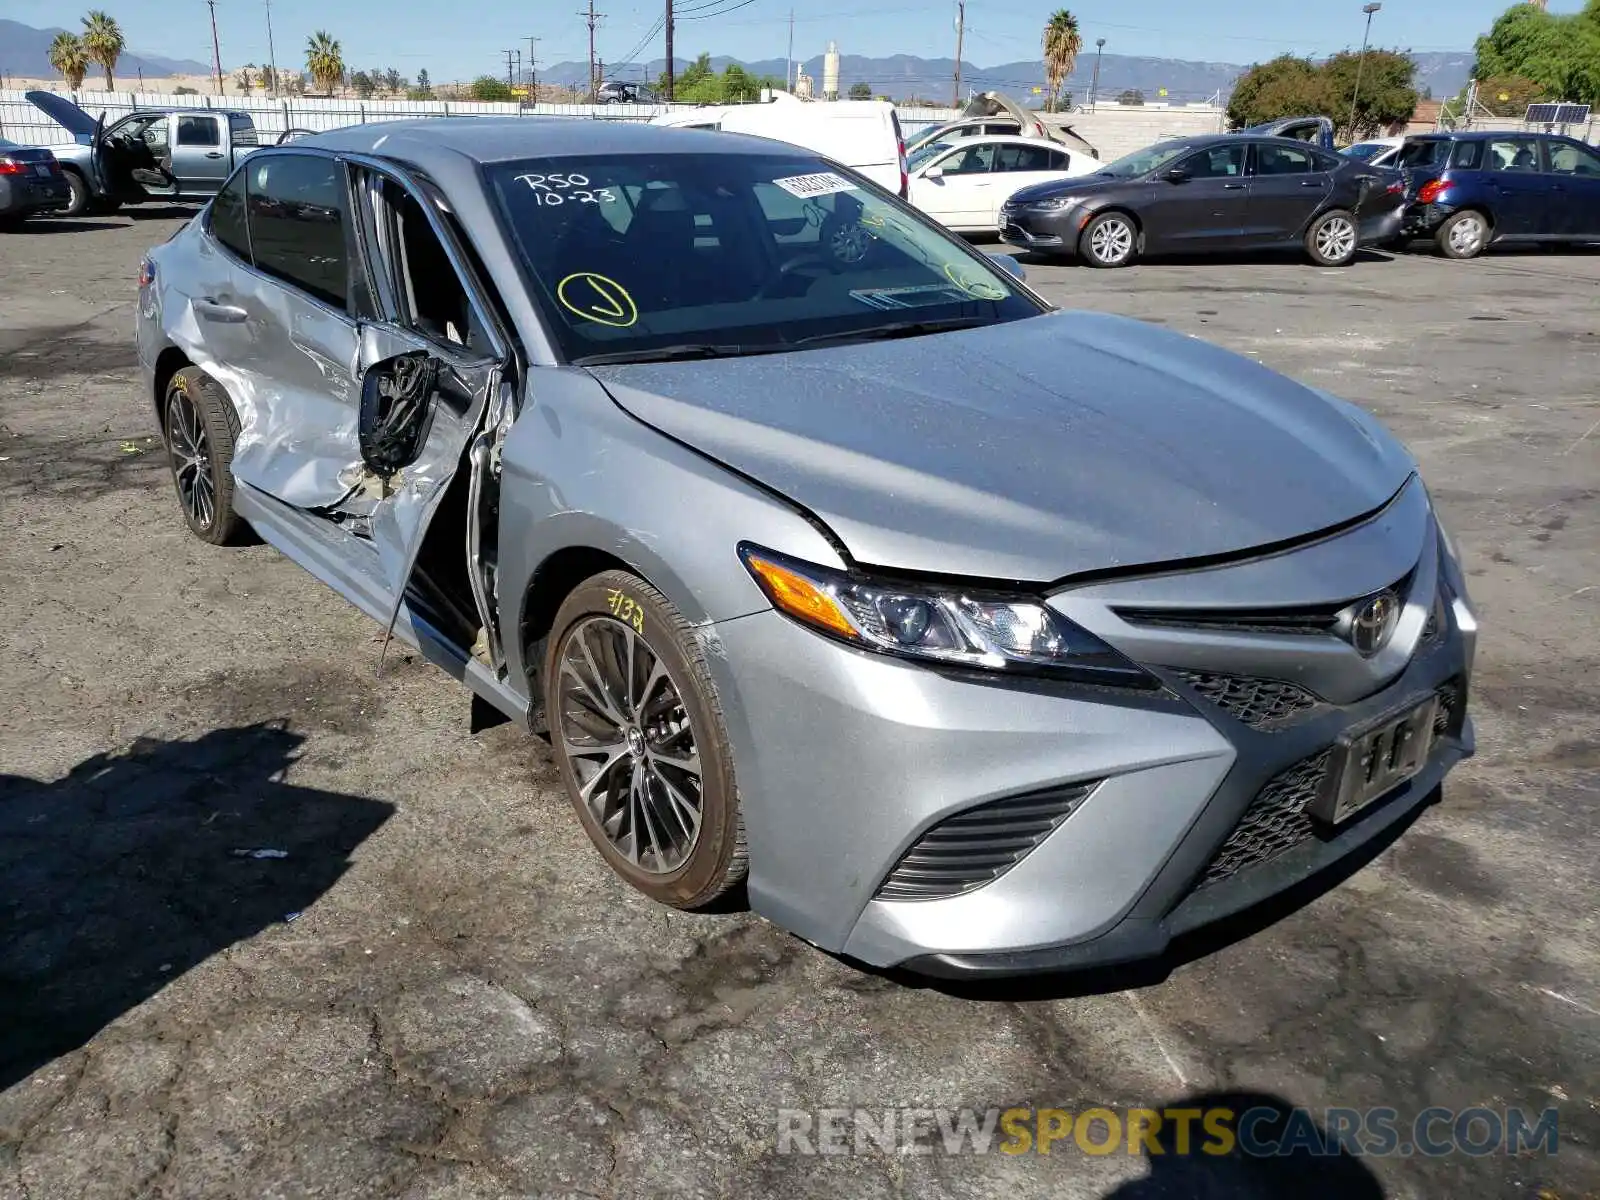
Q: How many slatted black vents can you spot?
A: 1